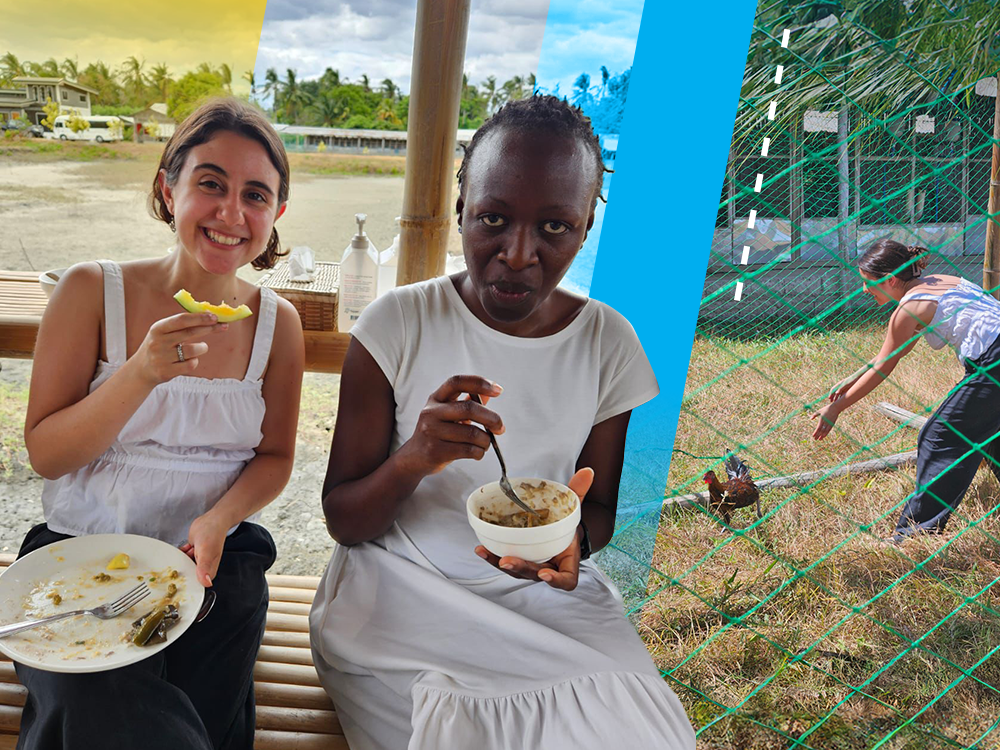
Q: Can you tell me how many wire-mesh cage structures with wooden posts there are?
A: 1